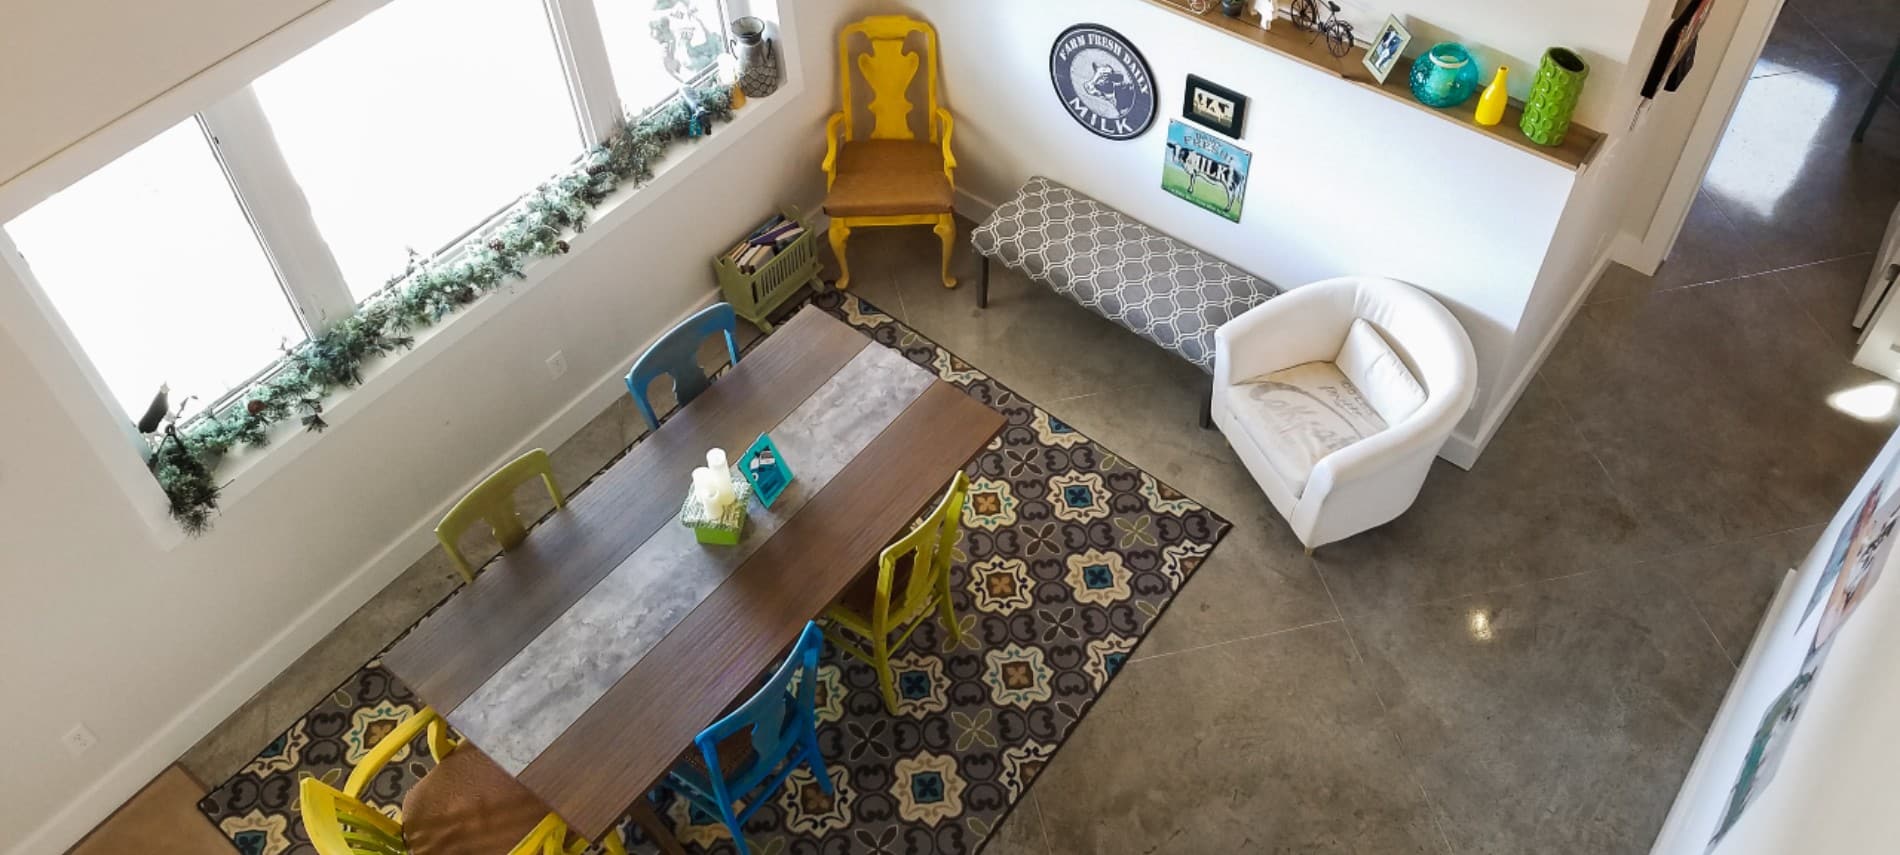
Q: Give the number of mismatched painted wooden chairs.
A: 6